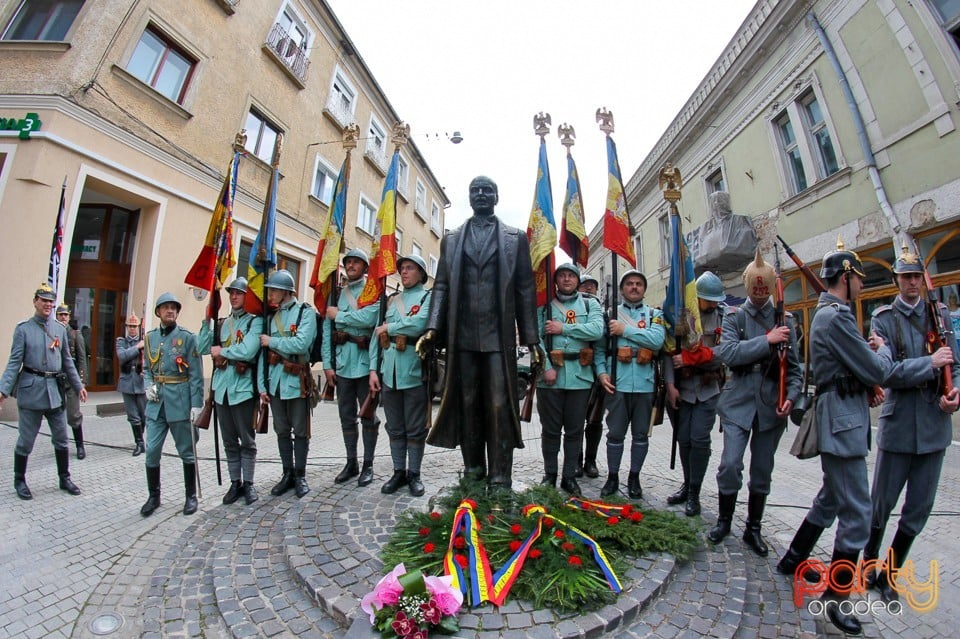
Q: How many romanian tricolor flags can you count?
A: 8